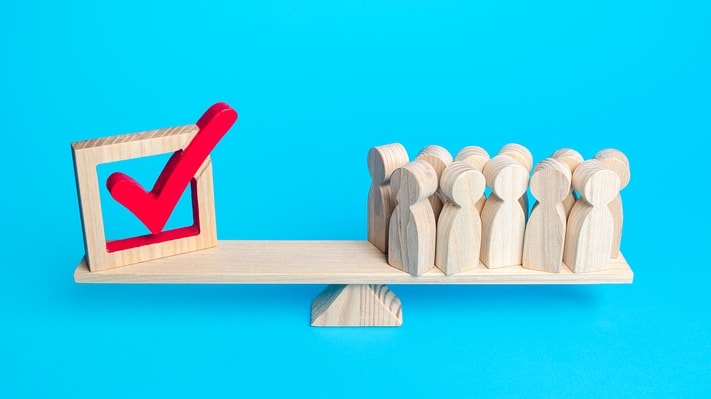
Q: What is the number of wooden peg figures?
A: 11